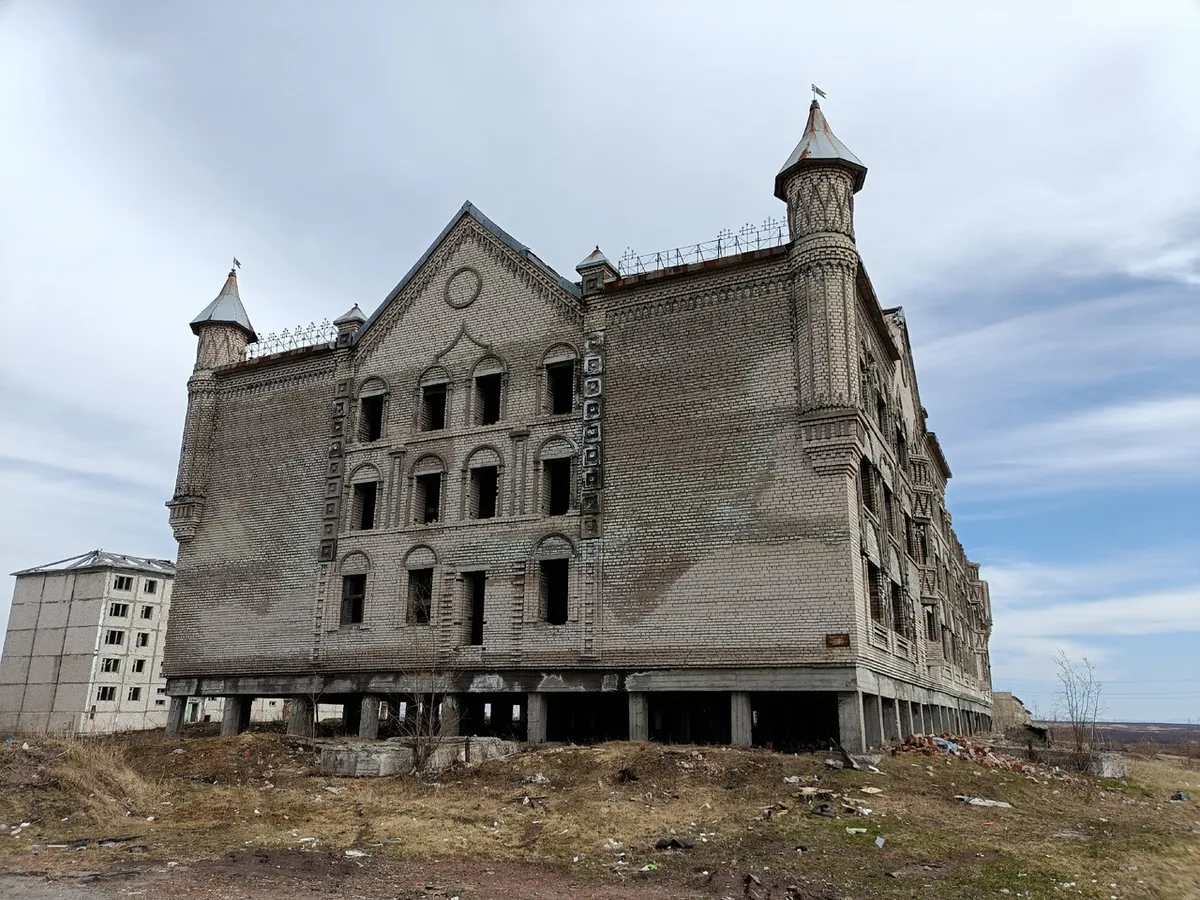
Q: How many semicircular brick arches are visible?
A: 11